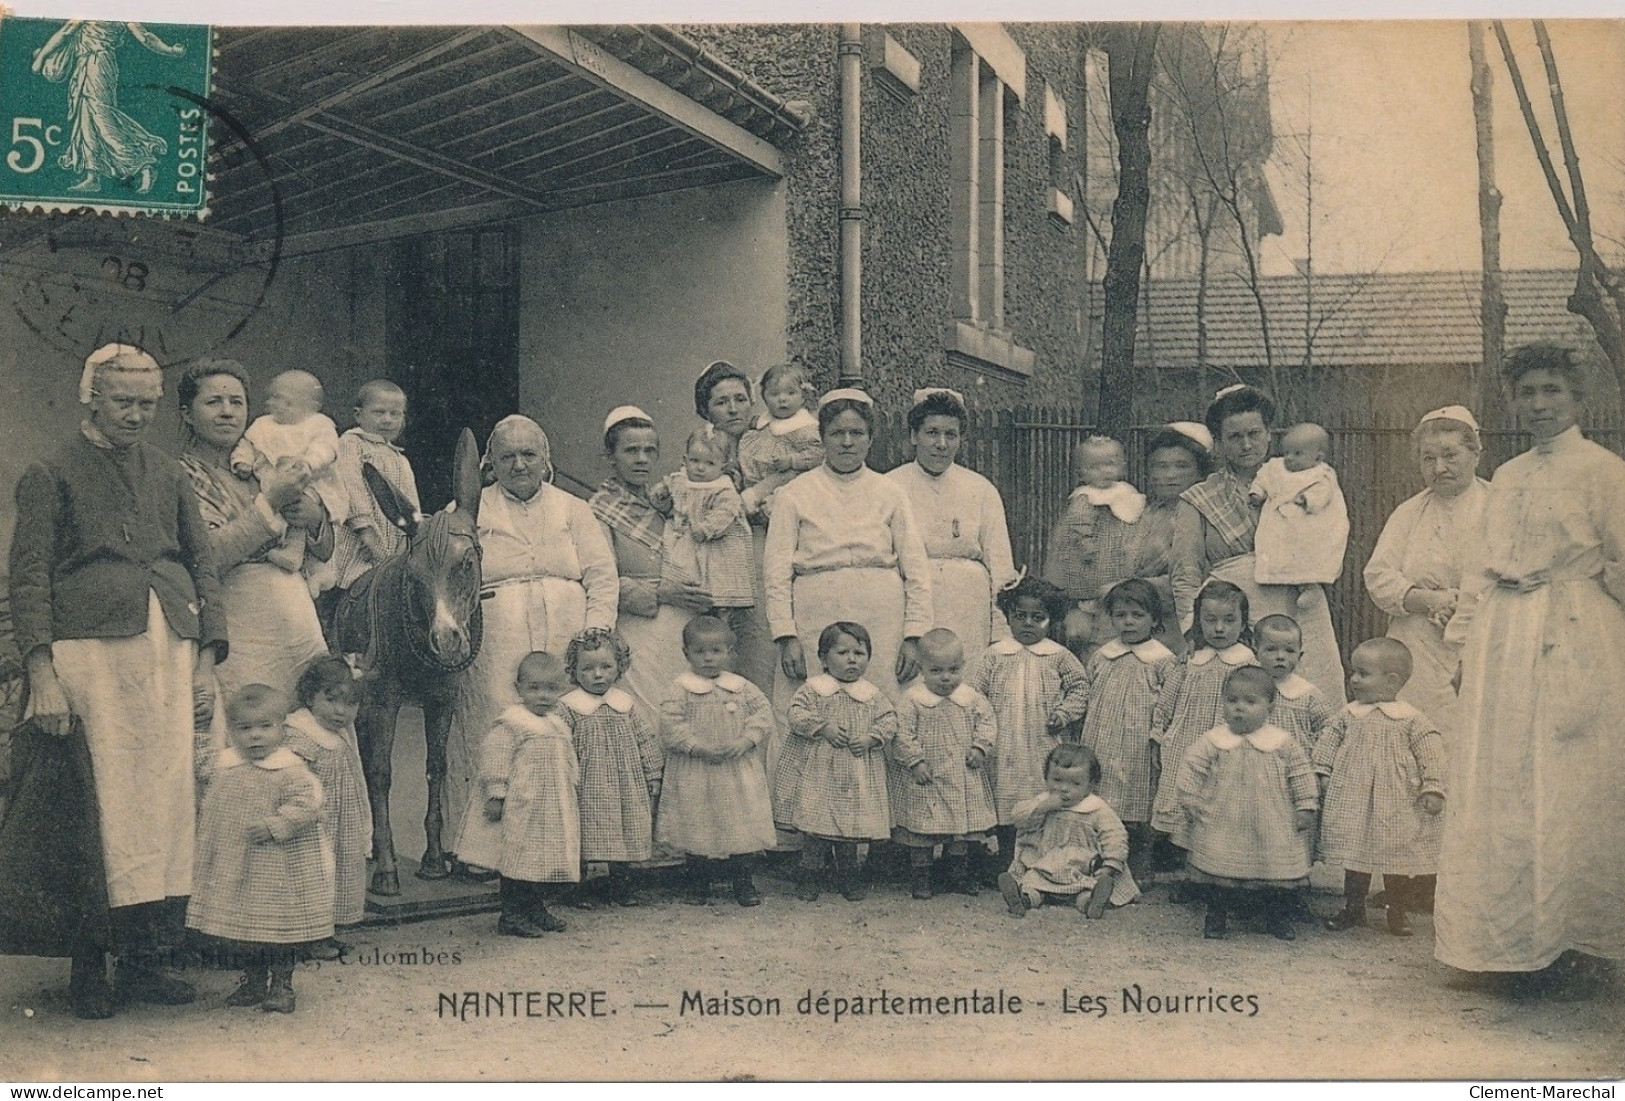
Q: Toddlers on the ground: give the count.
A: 14